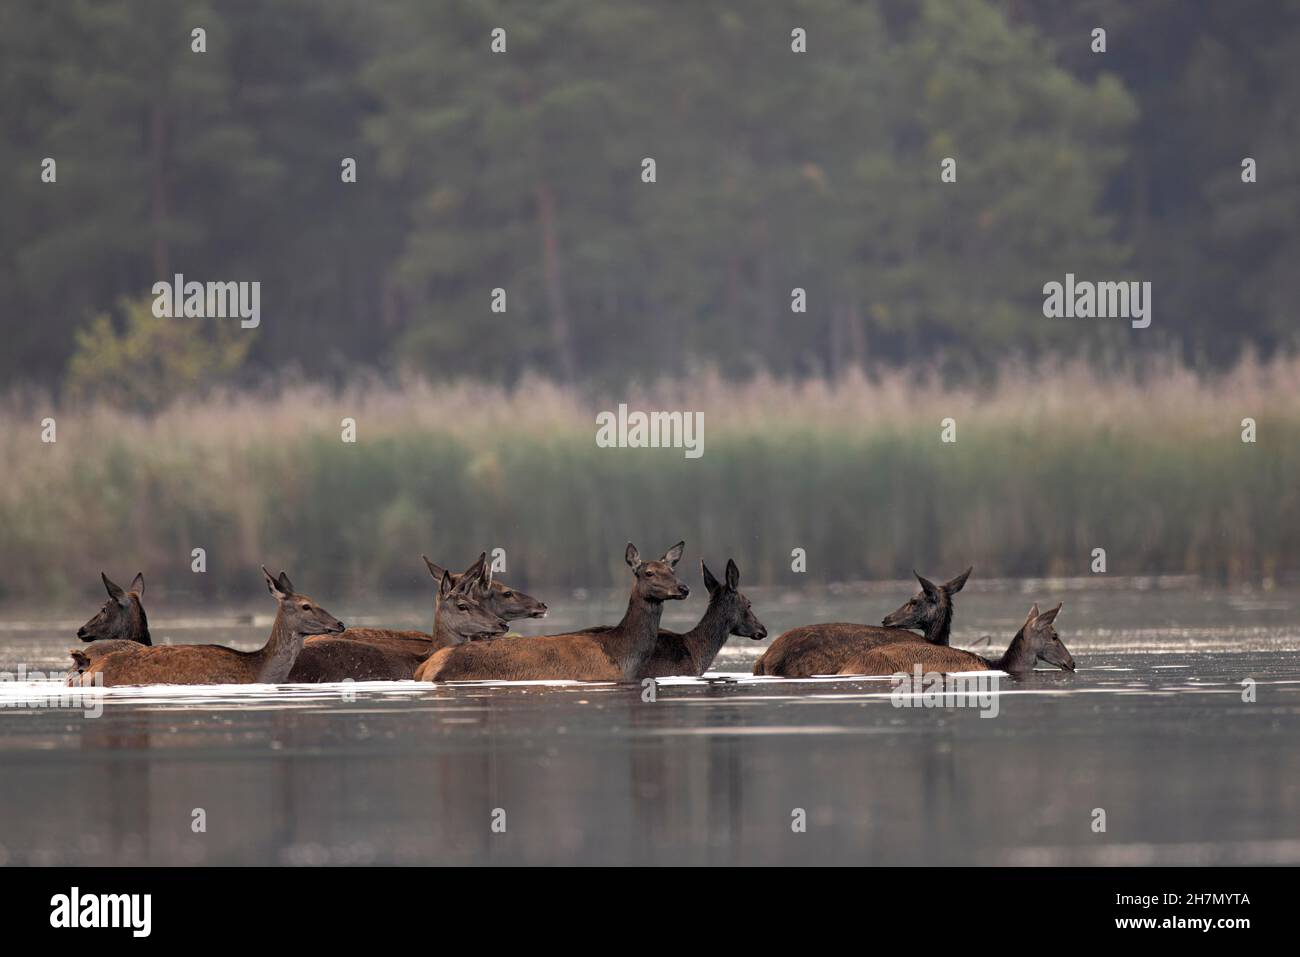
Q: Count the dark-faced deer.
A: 3